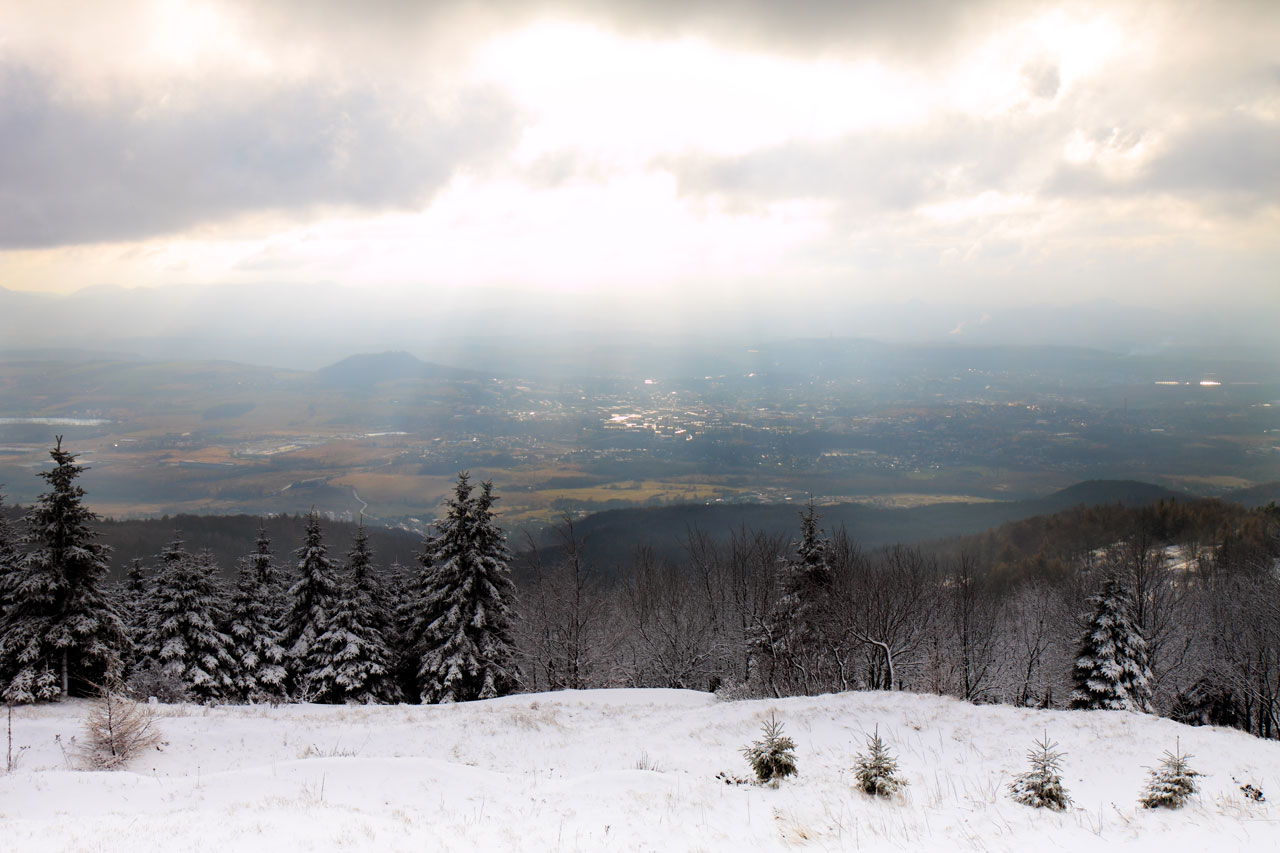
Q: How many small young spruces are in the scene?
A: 4